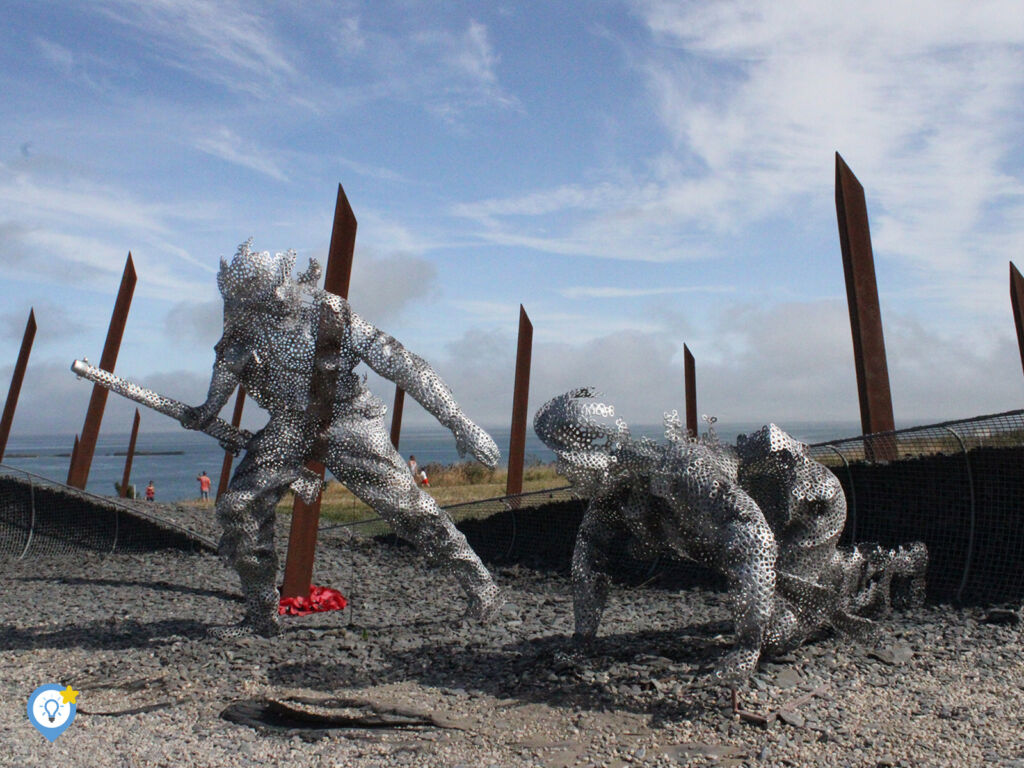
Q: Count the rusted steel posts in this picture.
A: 11